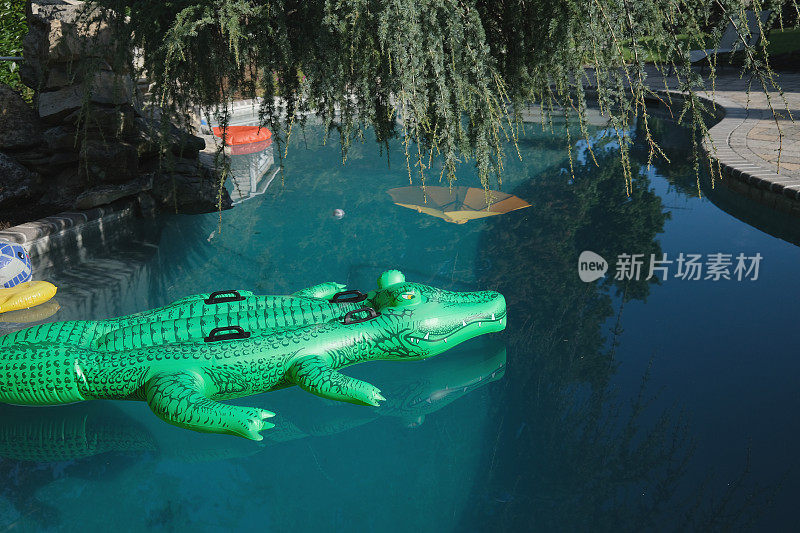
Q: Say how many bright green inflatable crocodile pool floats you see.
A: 1